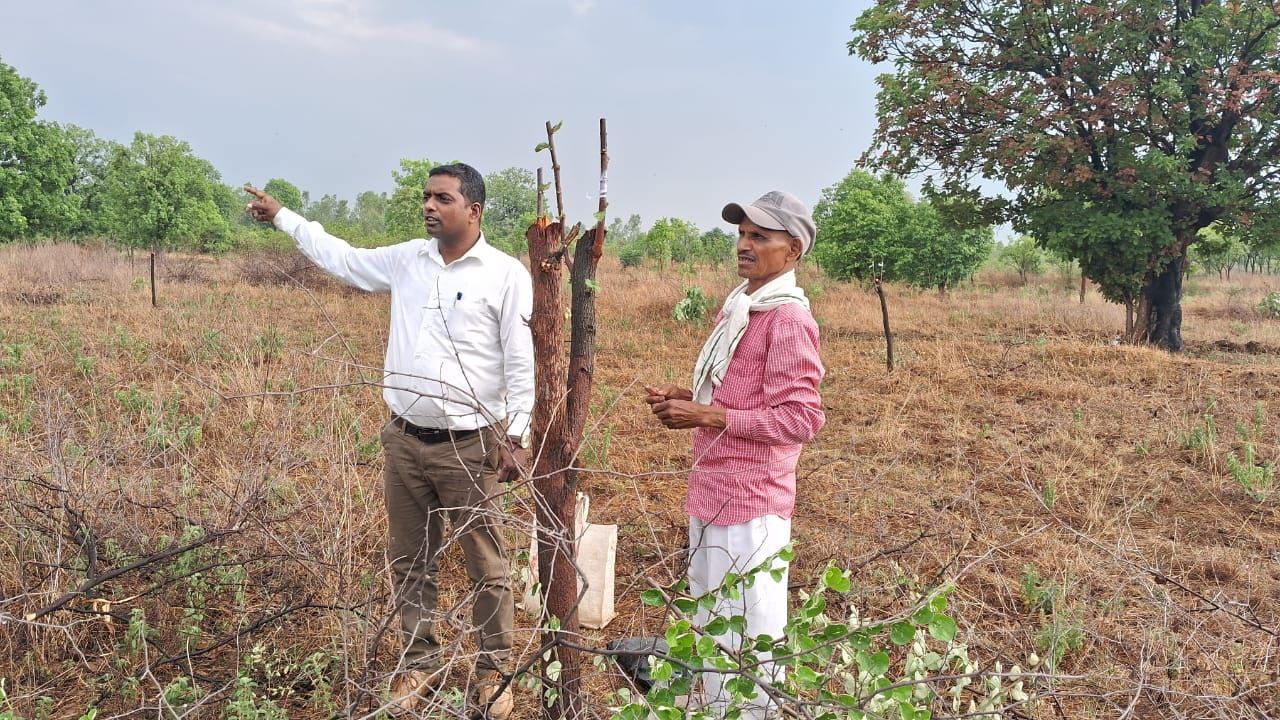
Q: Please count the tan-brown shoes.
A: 2